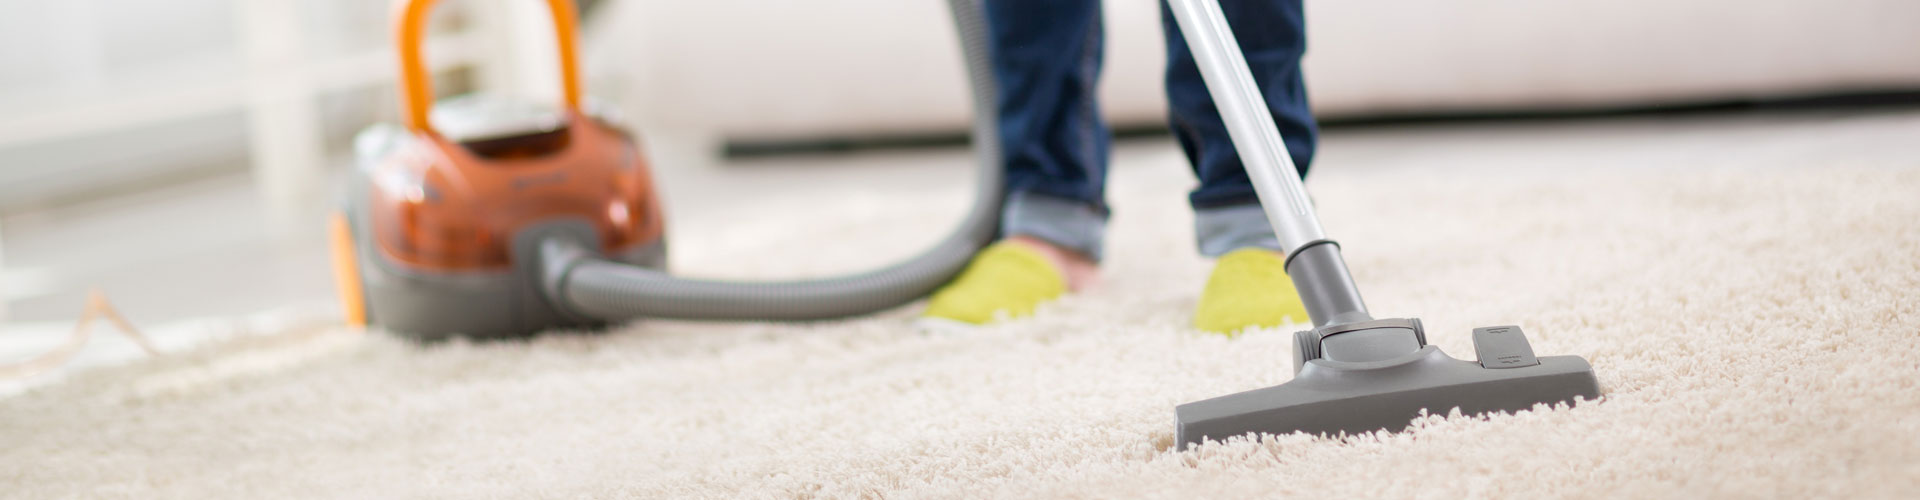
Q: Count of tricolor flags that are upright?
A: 0